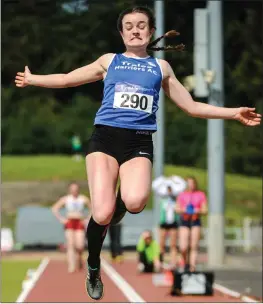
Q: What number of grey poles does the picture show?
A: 2